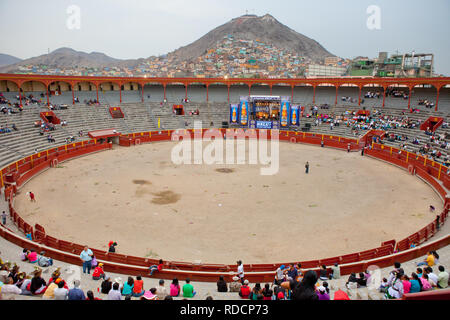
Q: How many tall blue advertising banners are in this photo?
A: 4